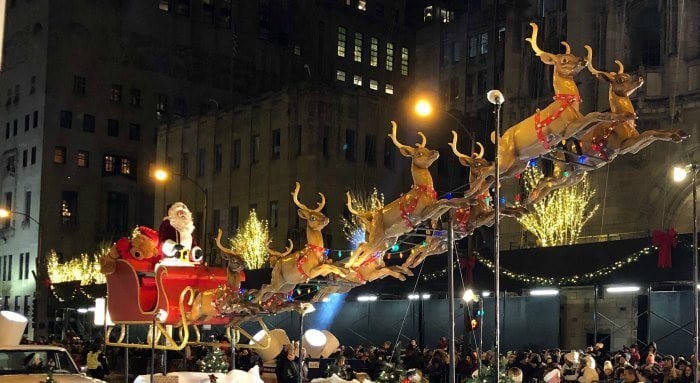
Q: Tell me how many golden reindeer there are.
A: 8